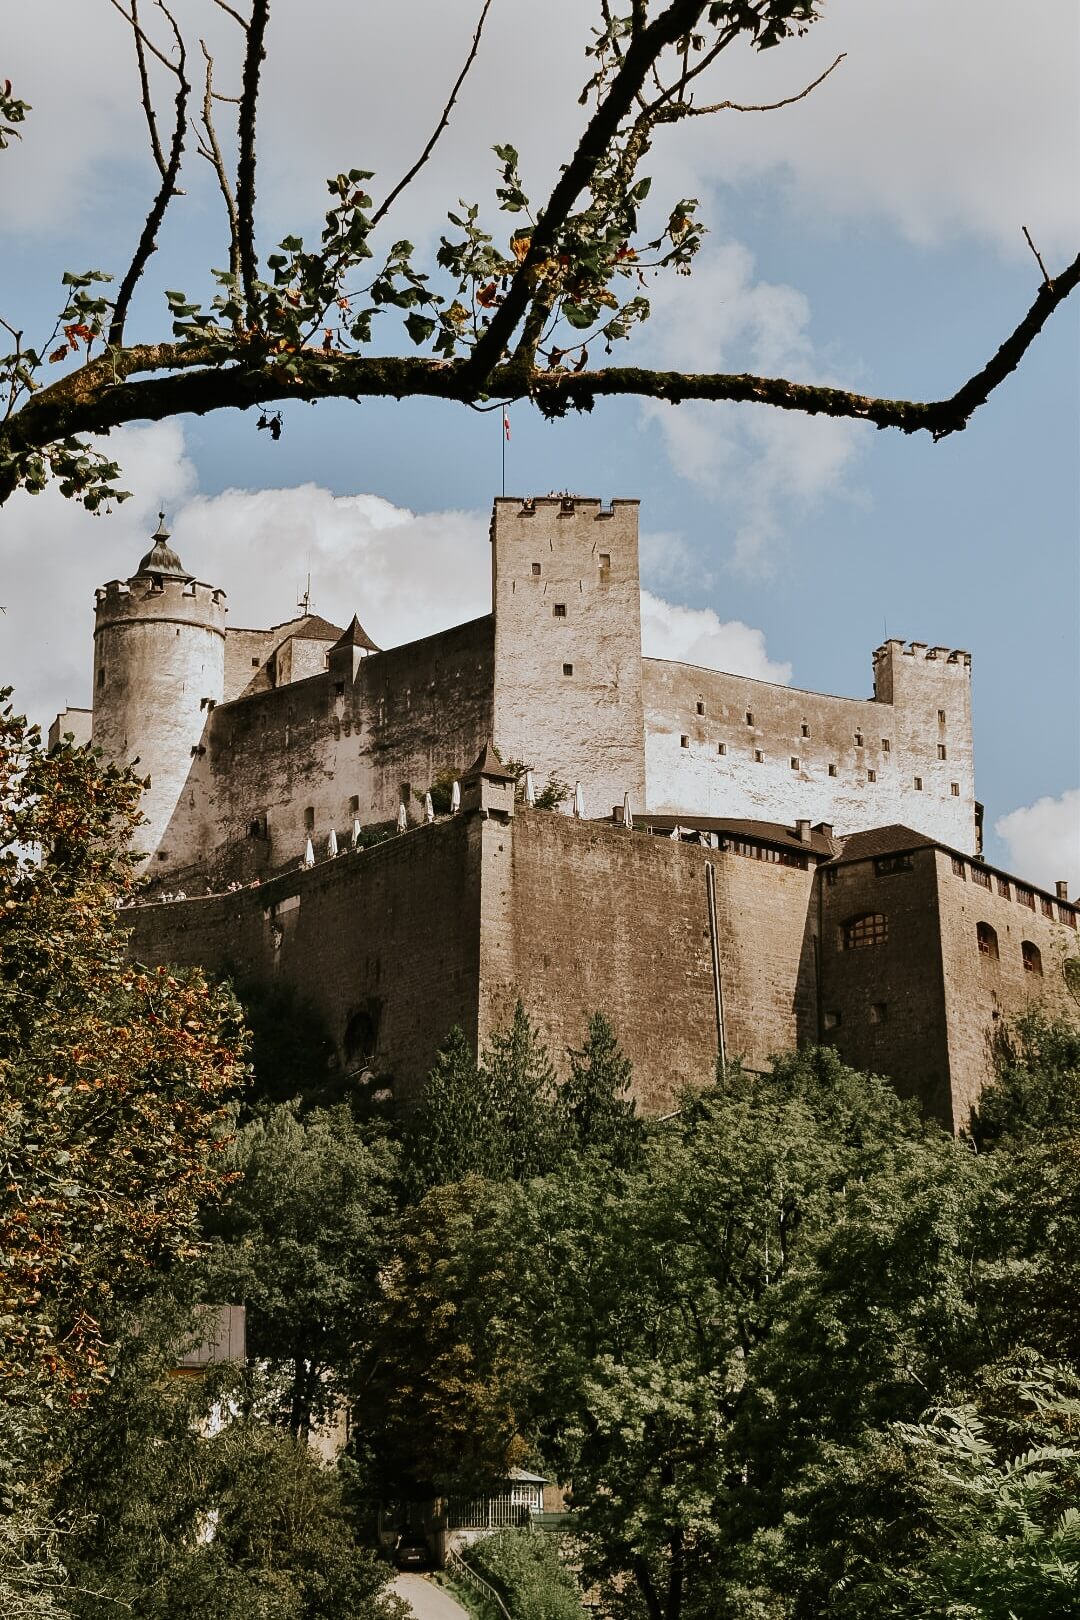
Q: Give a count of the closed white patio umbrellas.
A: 9